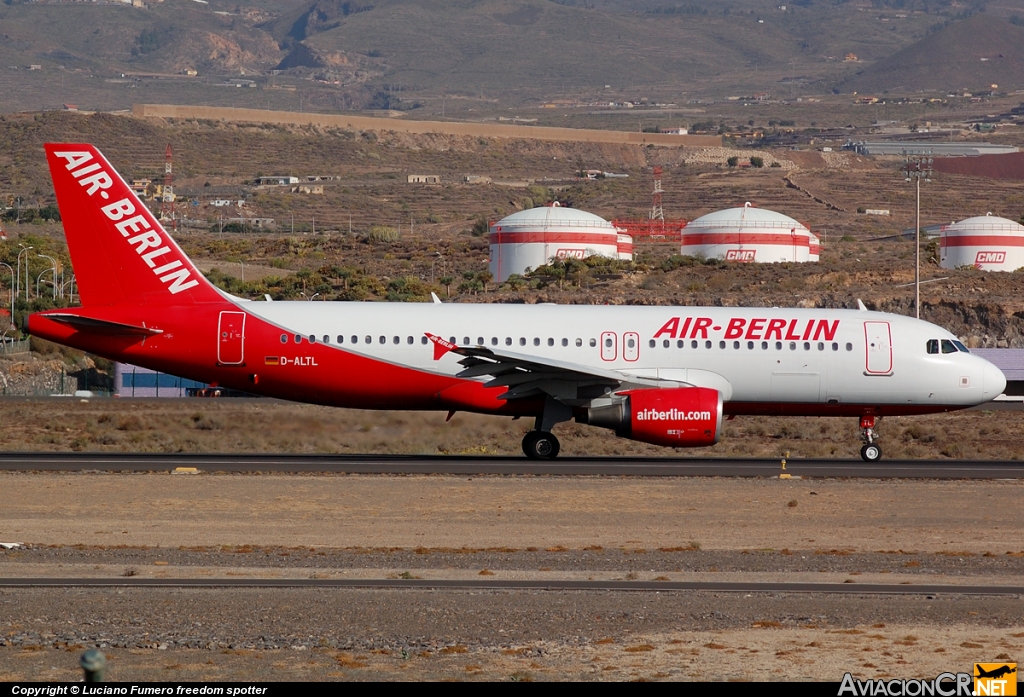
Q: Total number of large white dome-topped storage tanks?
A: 3